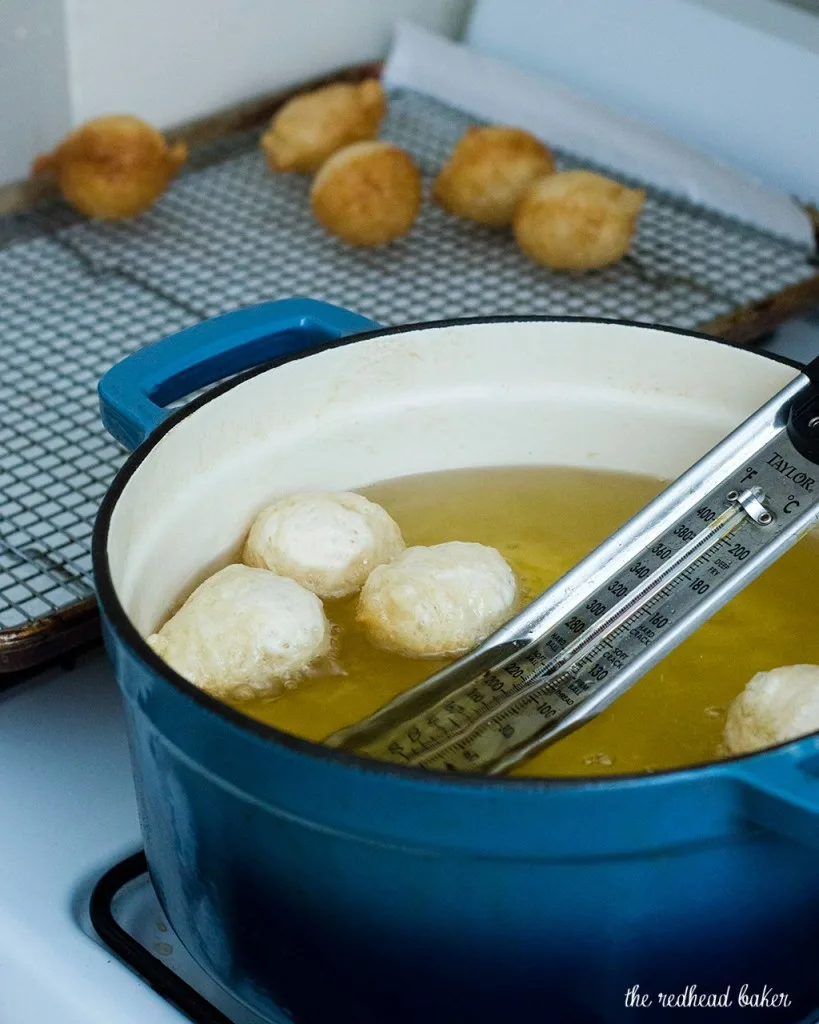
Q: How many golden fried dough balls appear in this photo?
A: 5